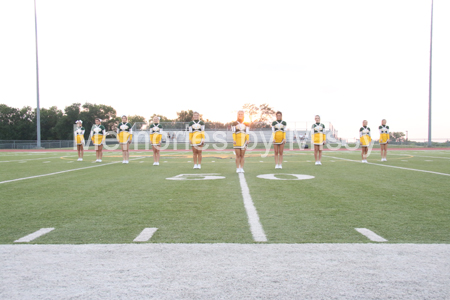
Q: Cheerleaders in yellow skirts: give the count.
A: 10